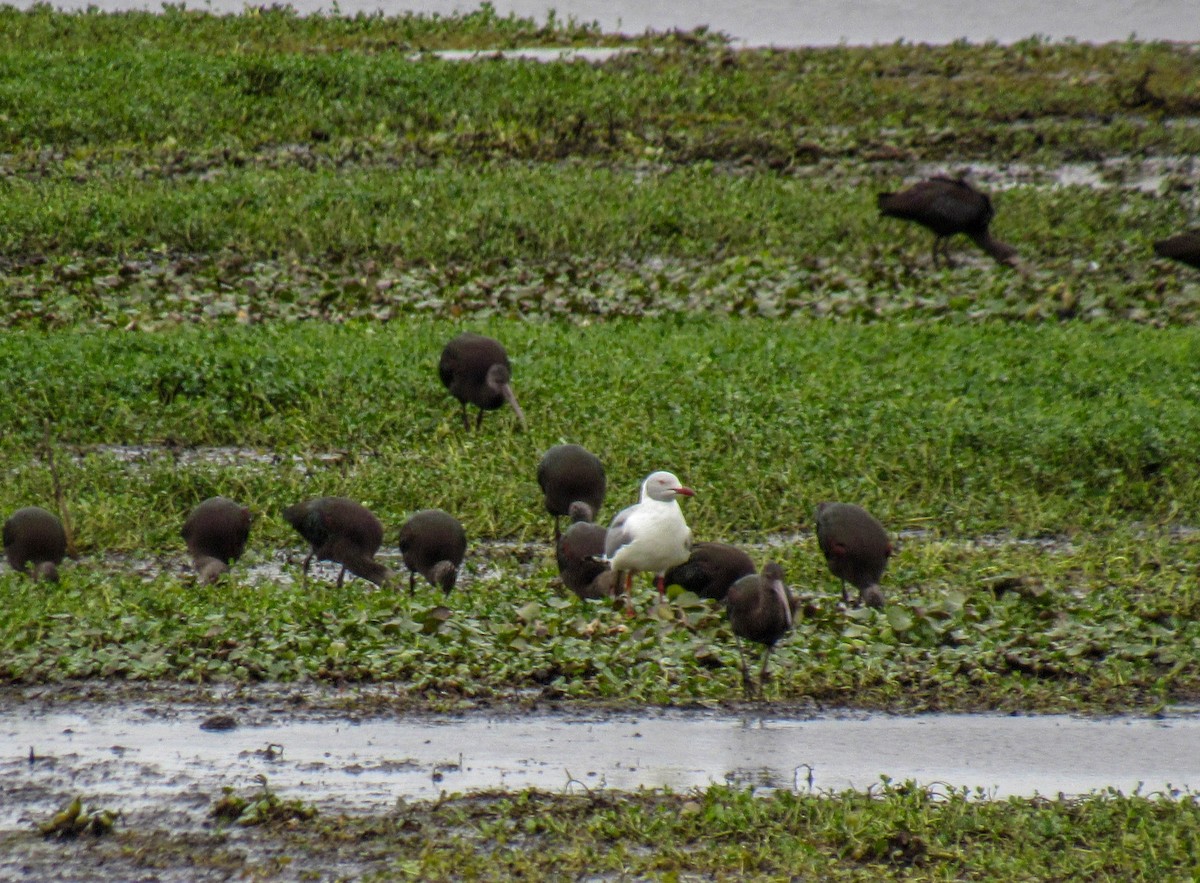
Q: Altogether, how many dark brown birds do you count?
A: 12